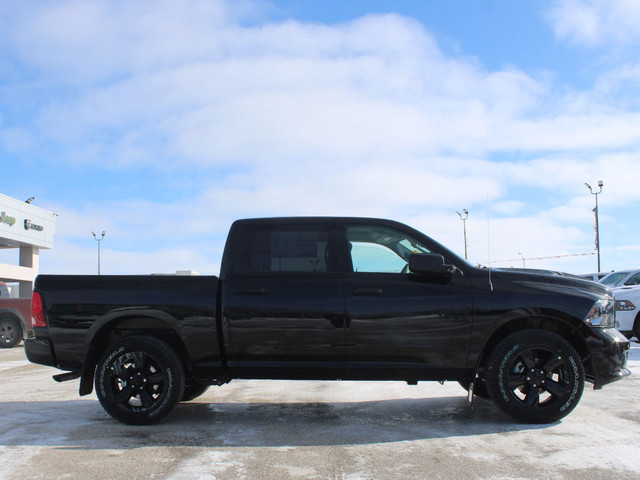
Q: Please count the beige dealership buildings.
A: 1